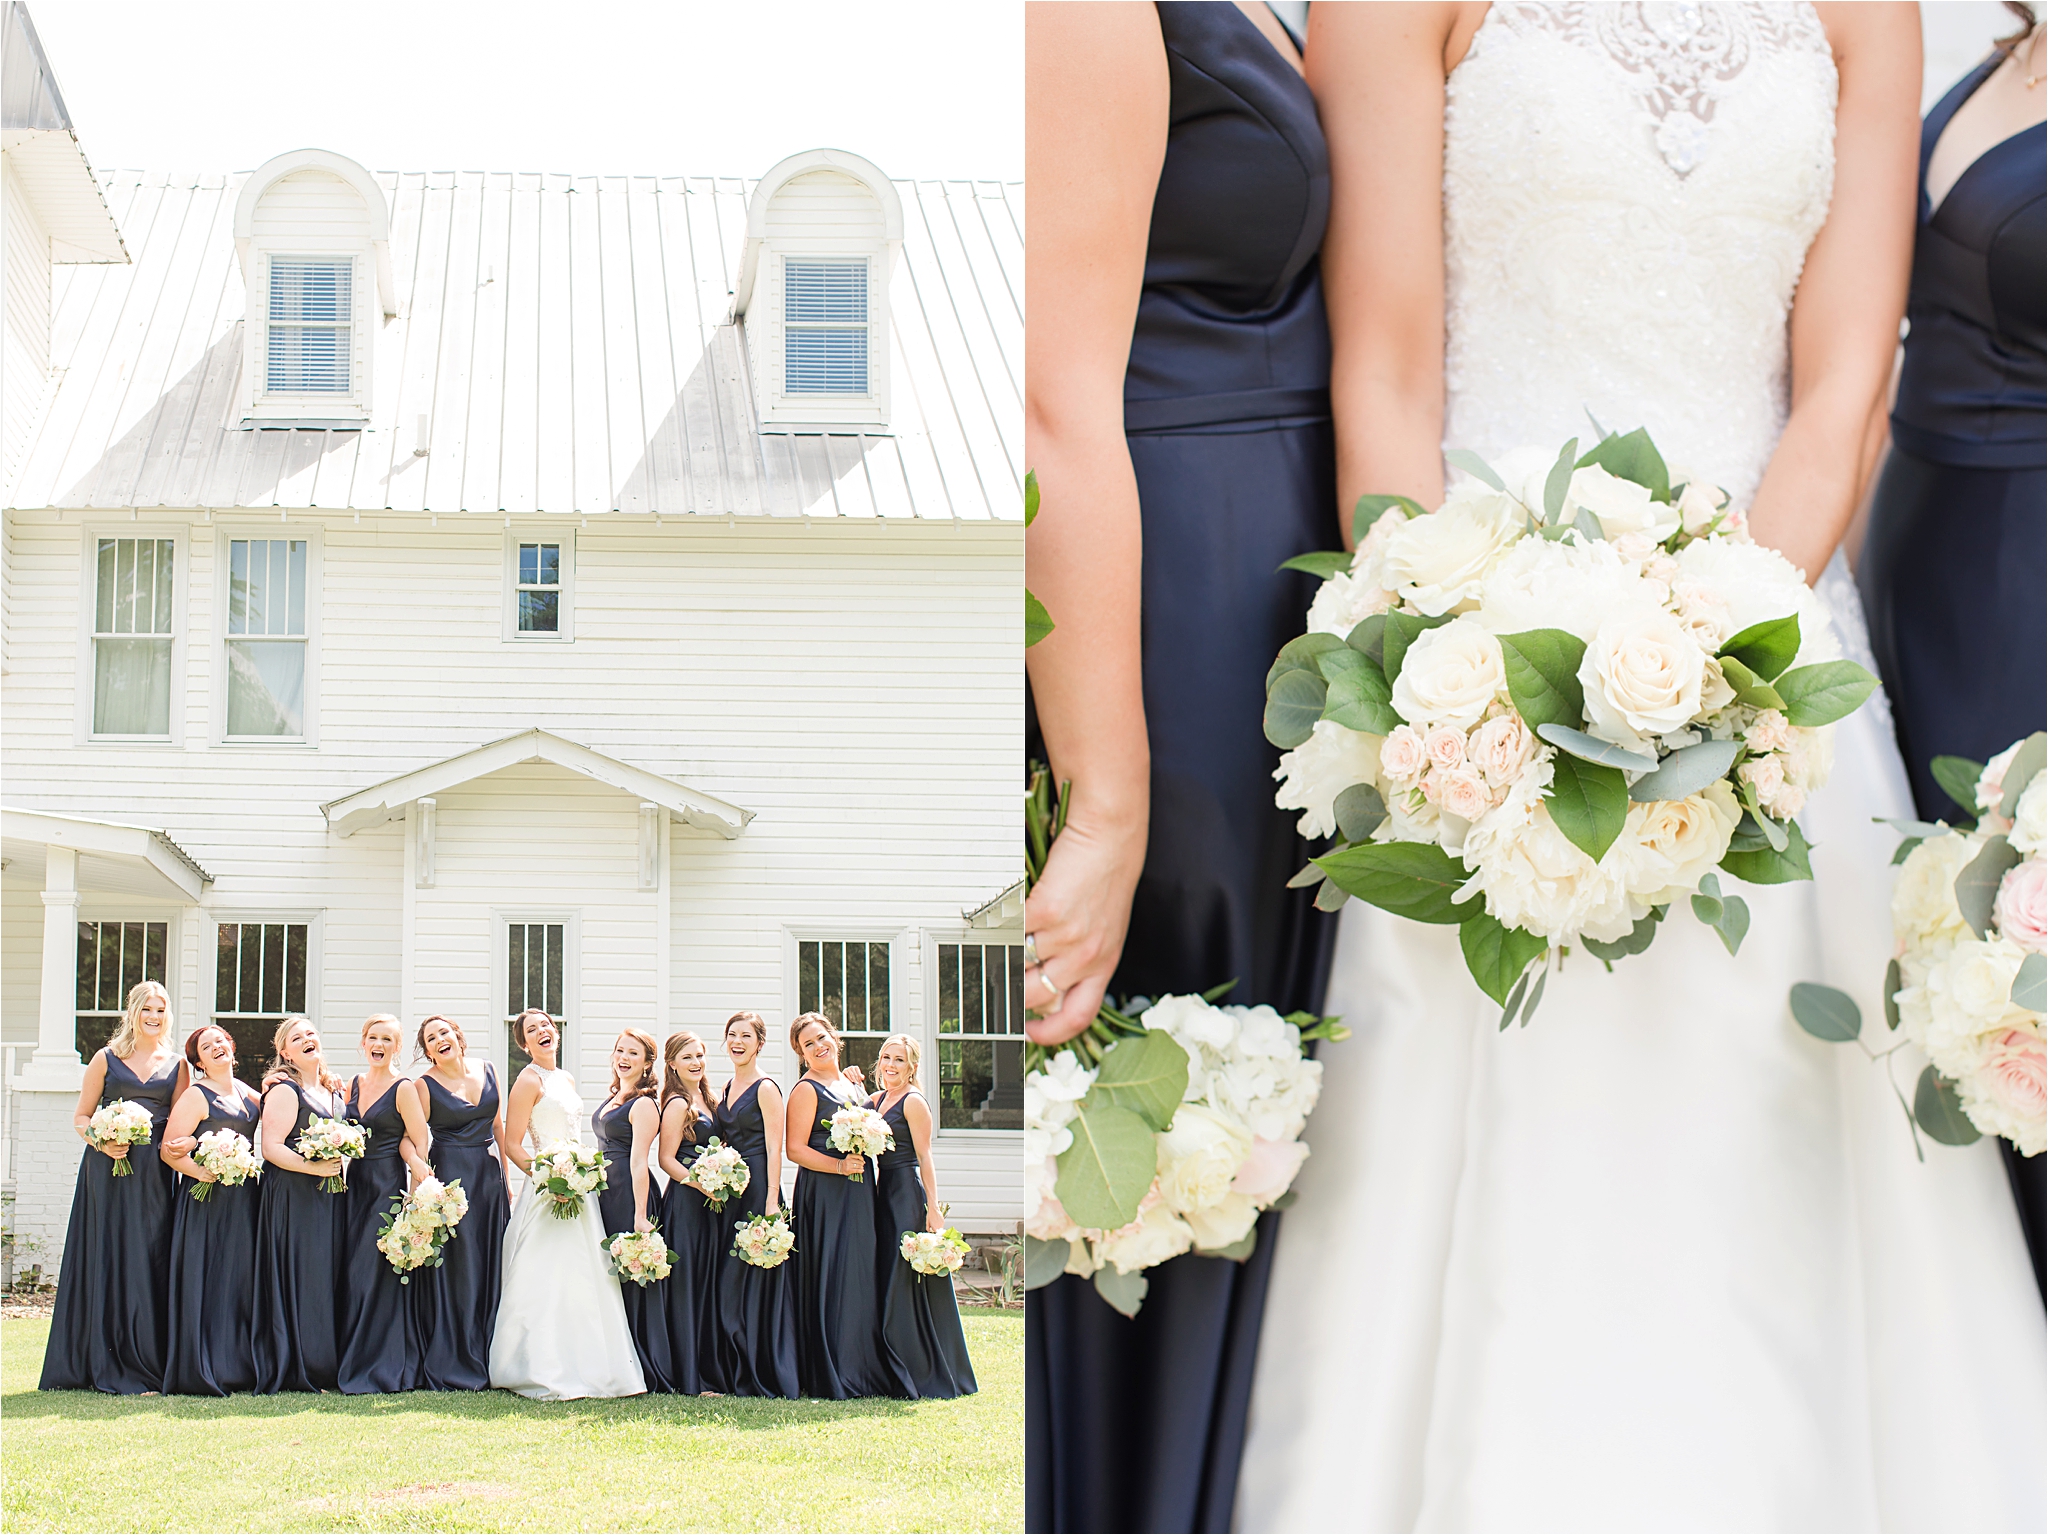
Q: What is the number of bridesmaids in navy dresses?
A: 10